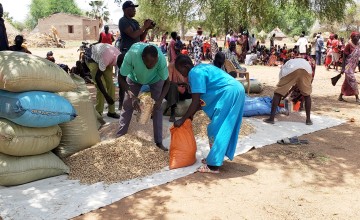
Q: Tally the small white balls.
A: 0